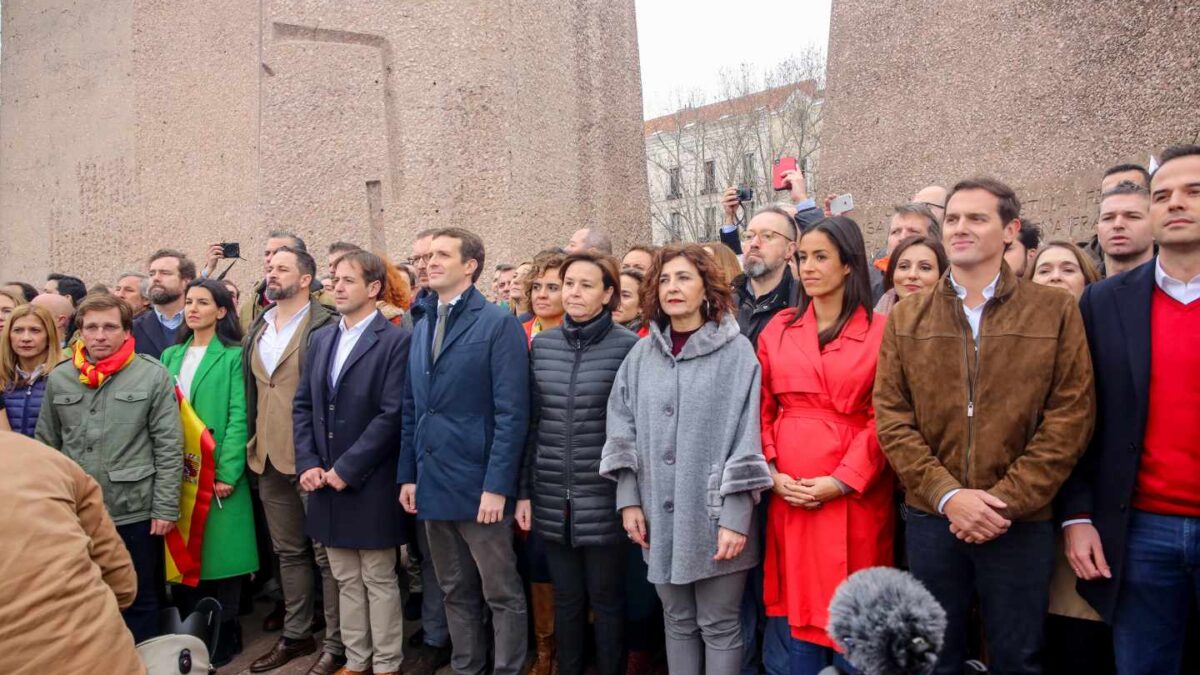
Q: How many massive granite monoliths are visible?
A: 2